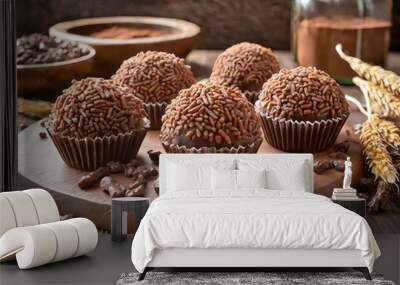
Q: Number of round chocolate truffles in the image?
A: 5